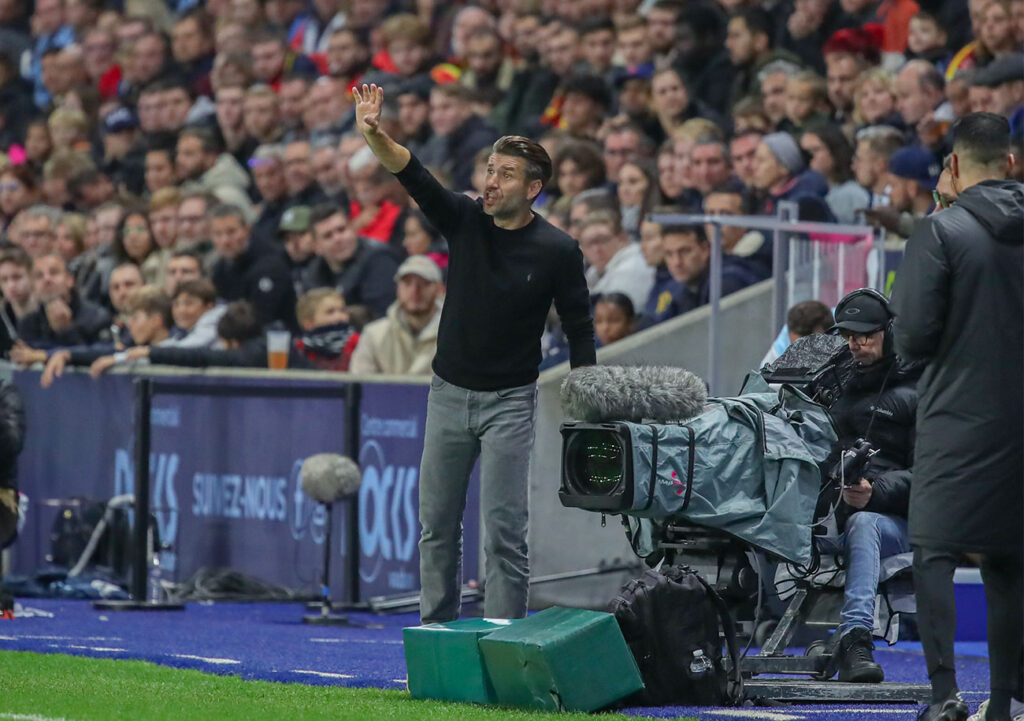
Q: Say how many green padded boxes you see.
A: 2